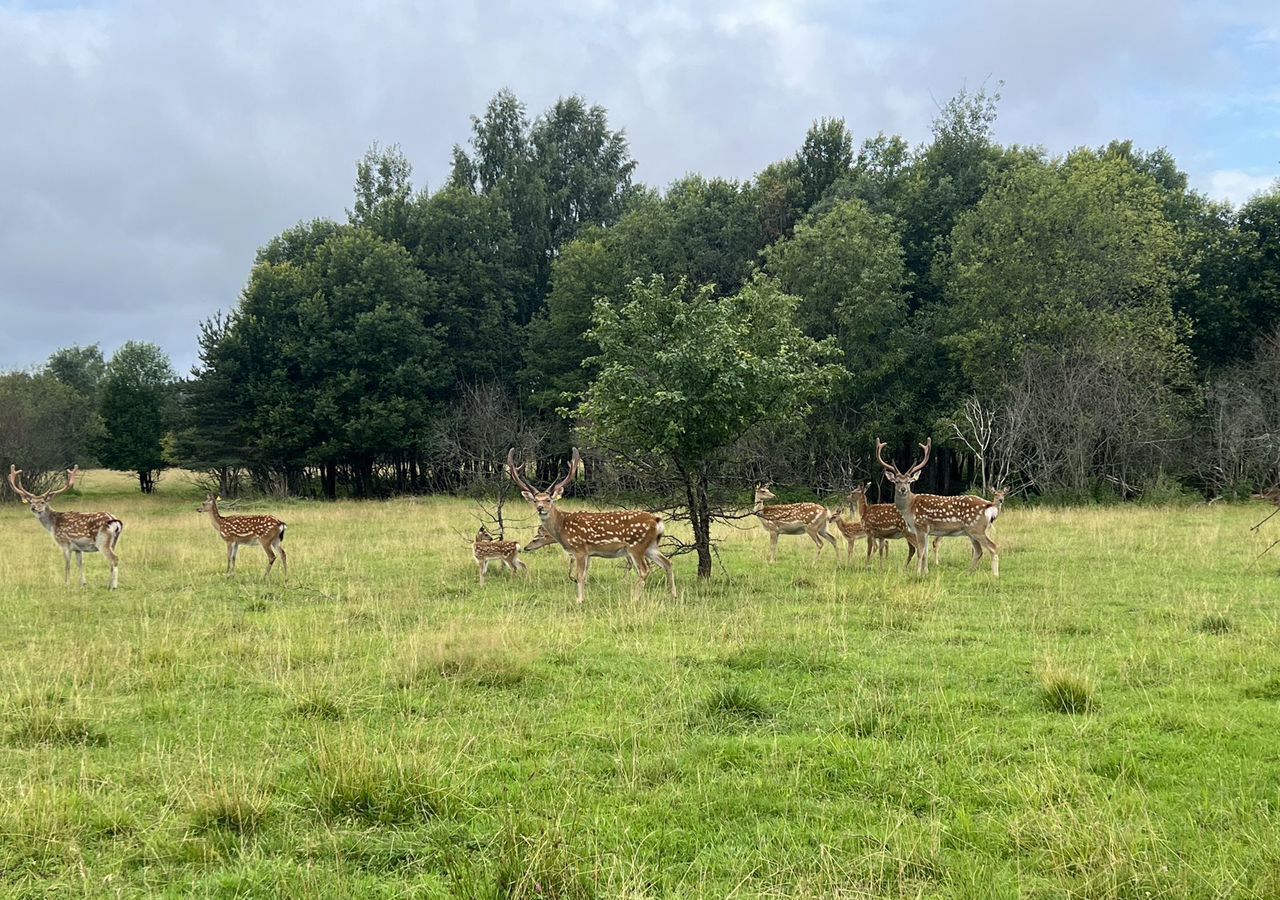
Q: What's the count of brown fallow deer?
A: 10